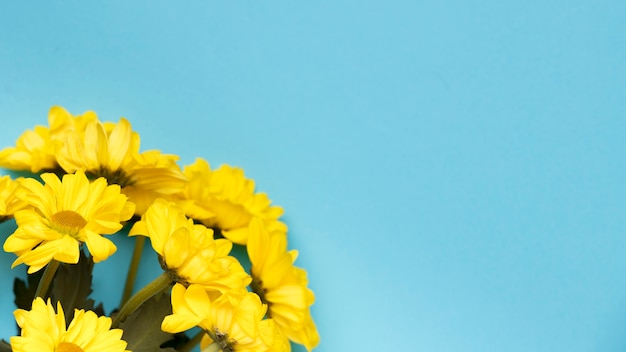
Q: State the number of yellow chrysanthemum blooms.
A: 9